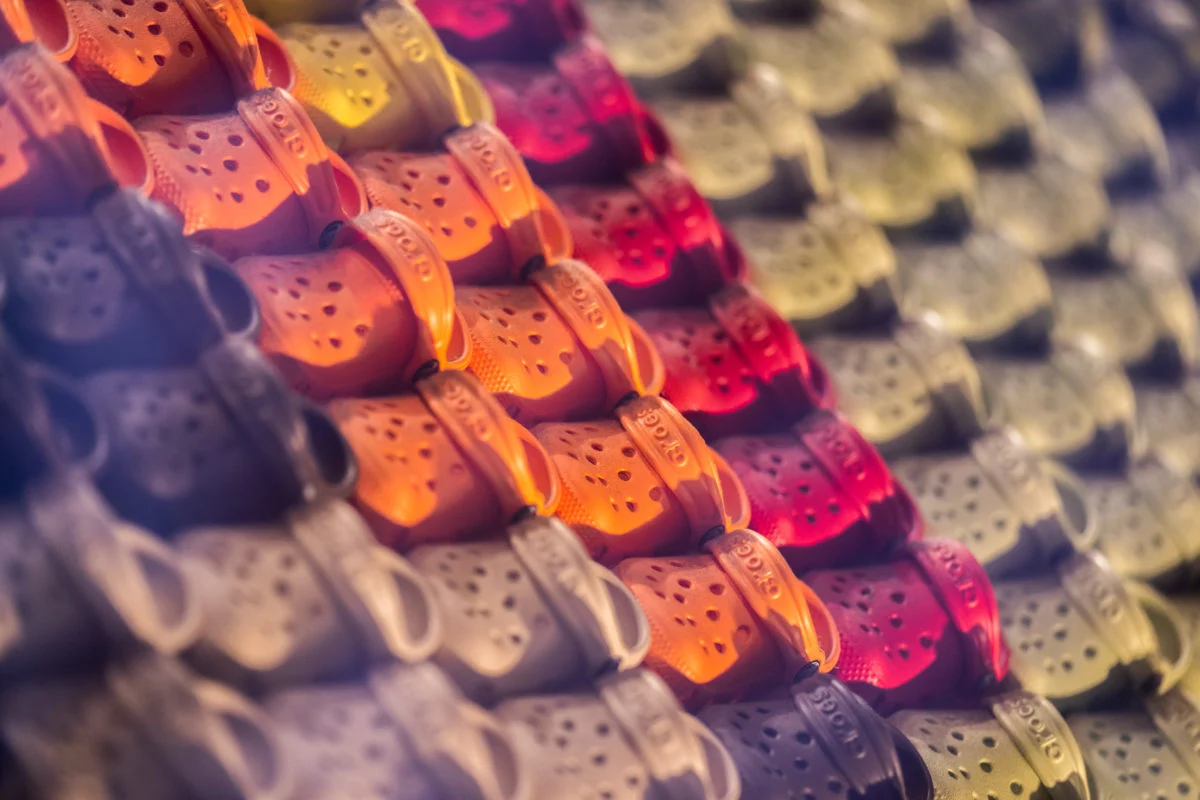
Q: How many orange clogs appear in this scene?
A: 10